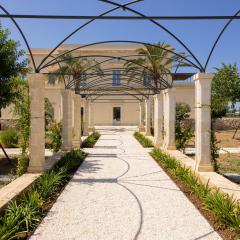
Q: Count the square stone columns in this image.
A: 10